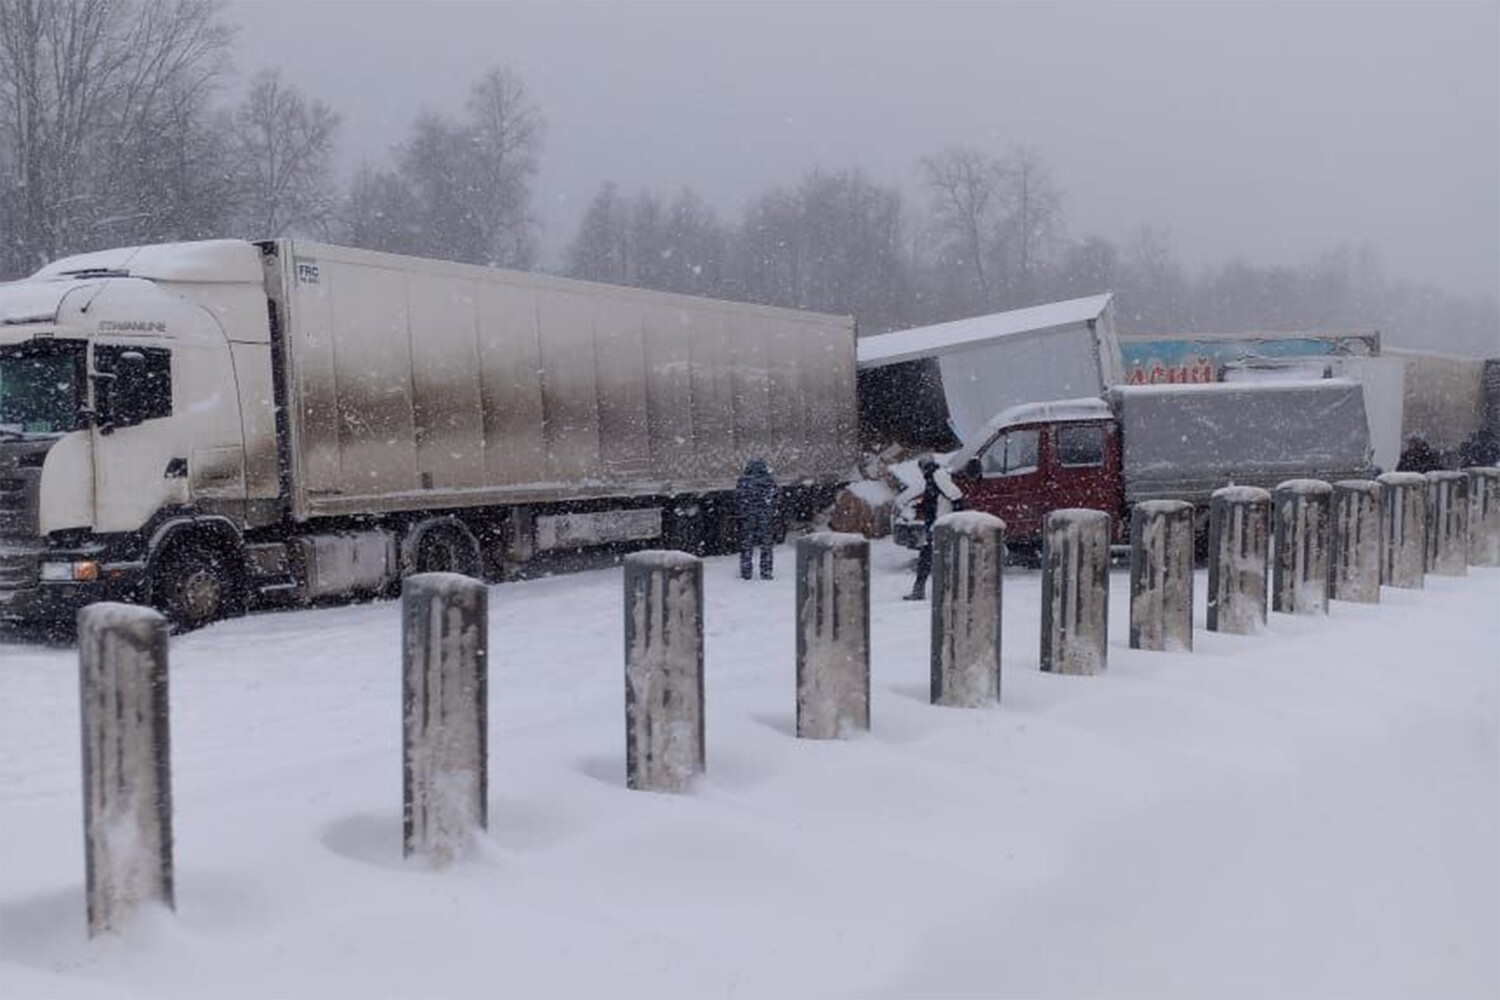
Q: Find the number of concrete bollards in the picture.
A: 13